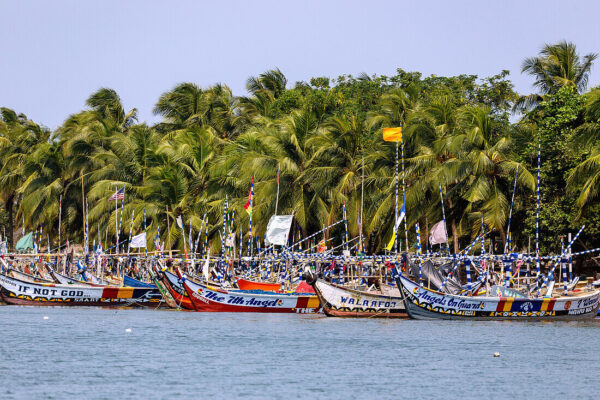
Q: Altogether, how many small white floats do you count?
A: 3